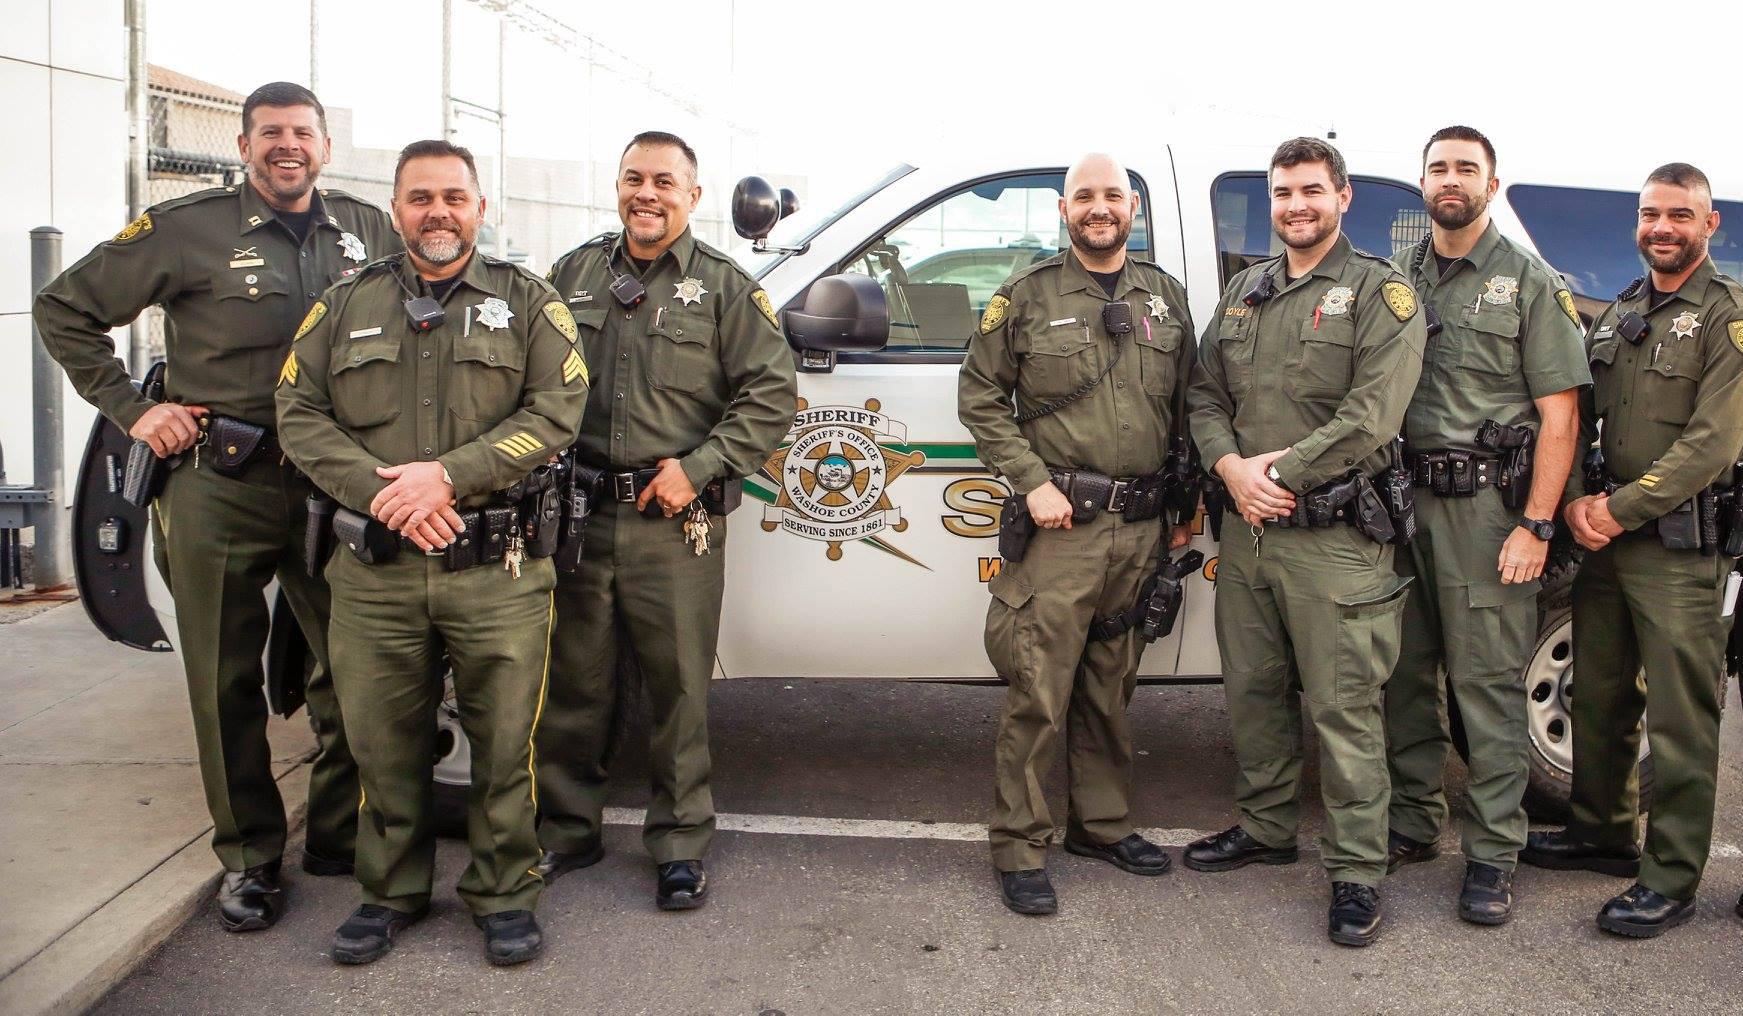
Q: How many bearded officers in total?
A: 7